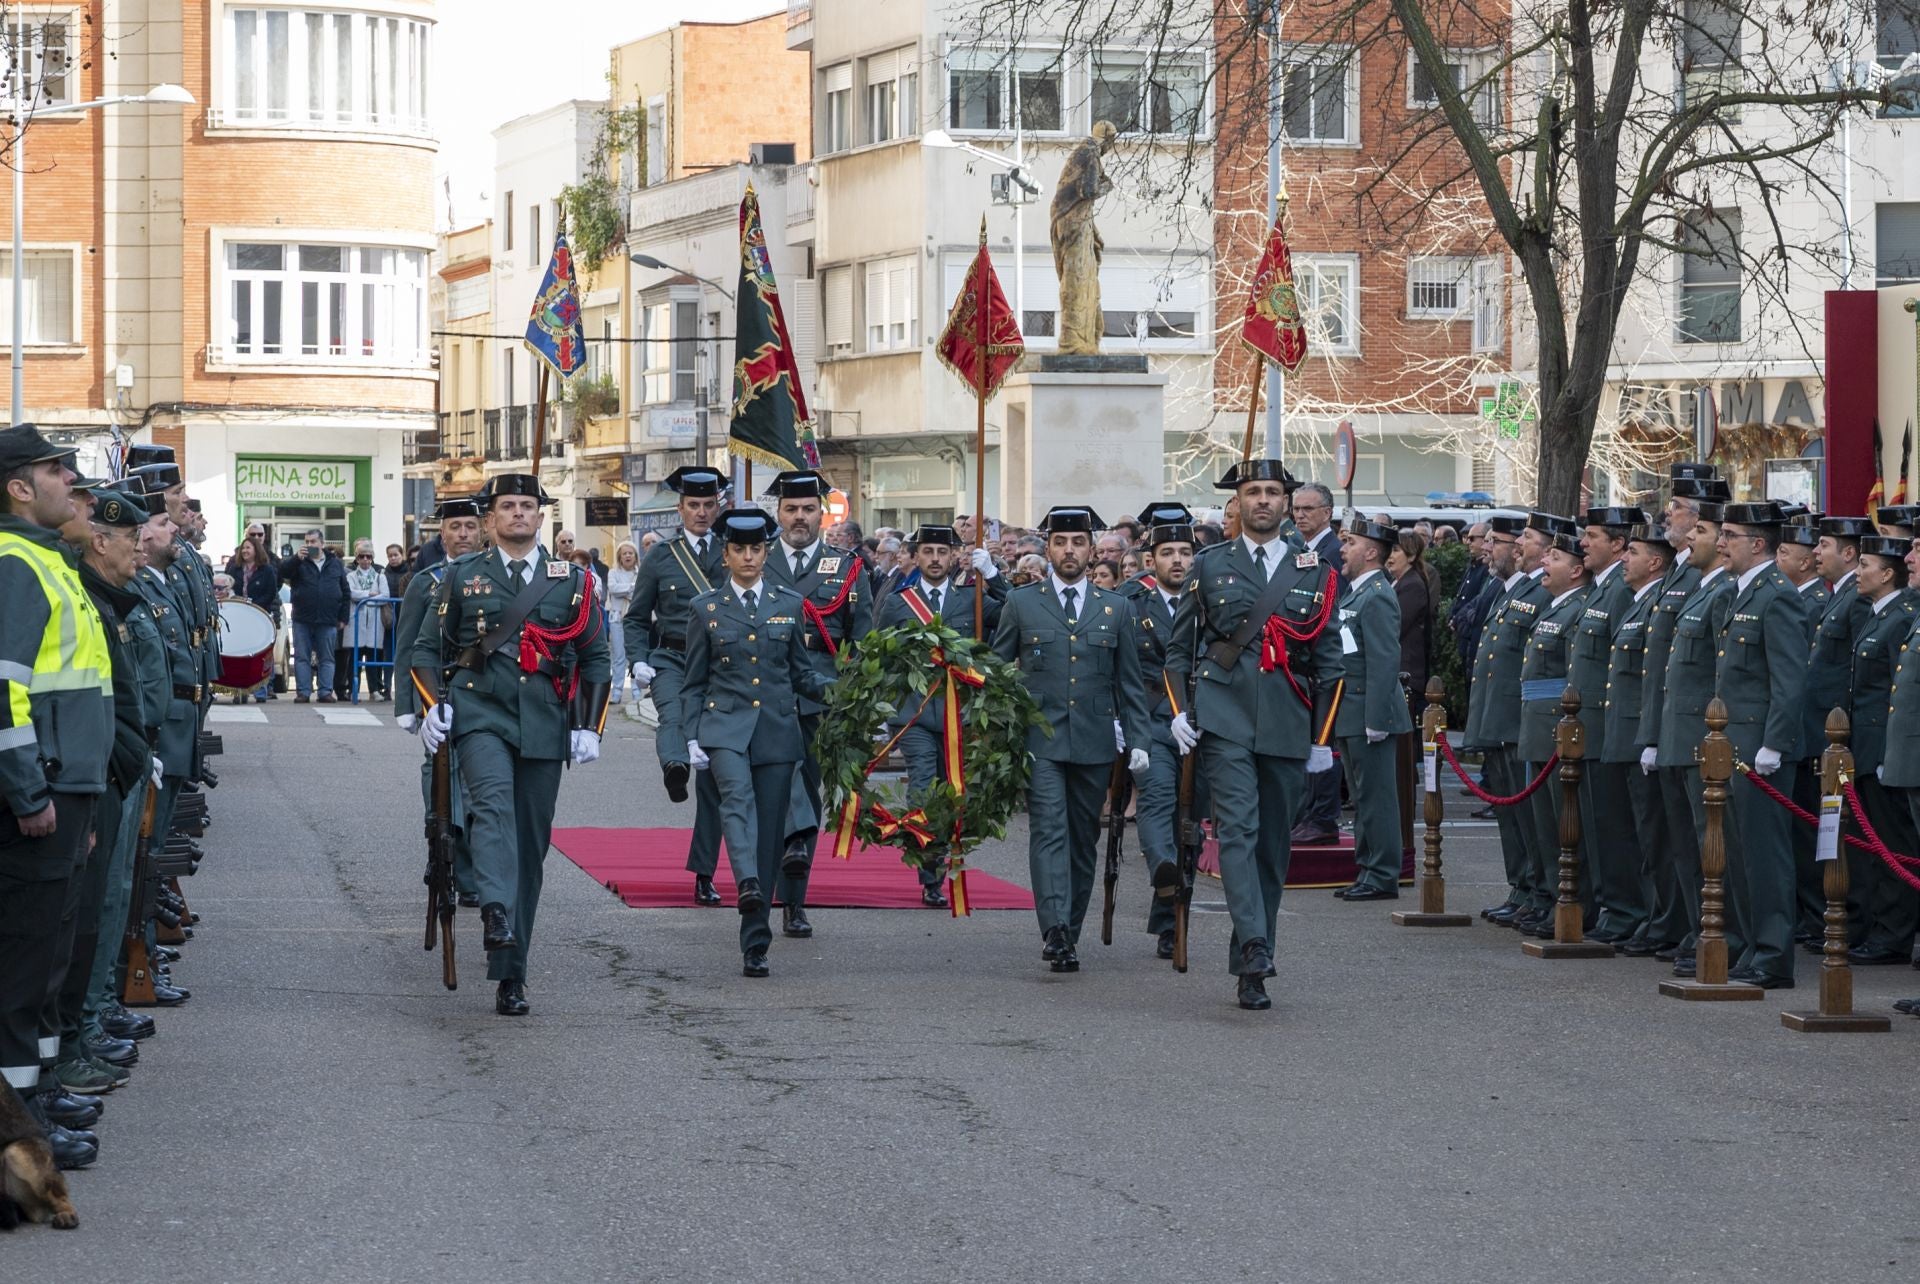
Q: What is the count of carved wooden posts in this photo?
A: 4